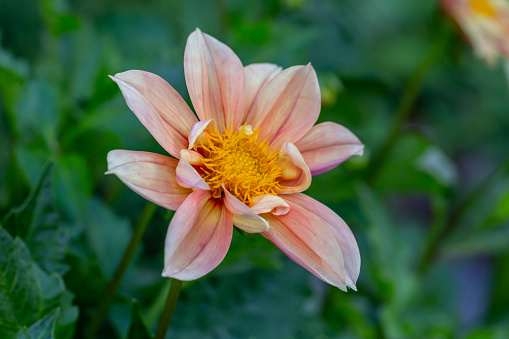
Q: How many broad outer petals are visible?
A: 8